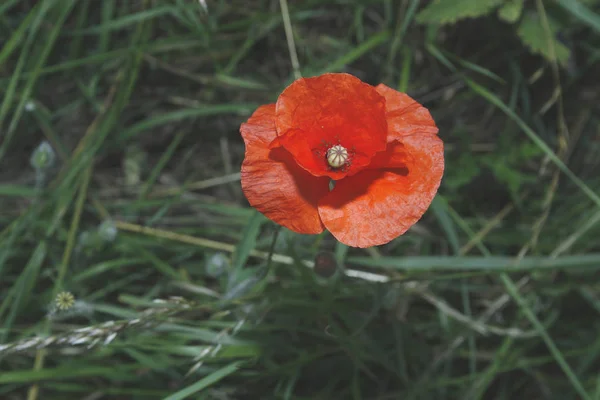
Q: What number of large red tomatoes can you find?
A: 0